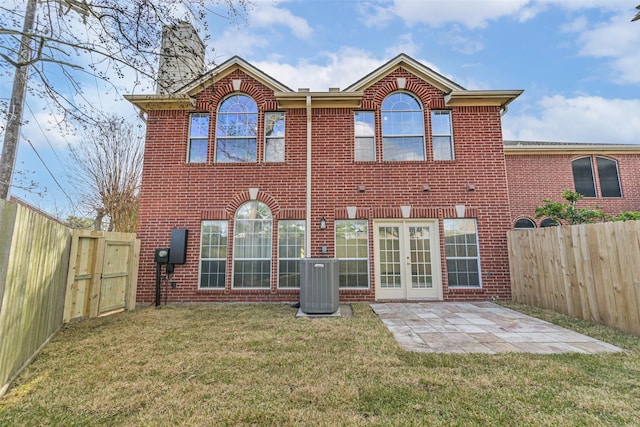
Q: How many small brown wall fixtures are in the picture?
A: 3